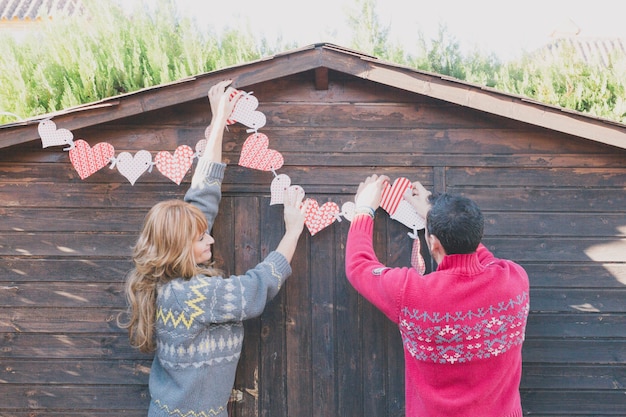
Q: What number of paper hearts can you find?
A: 14